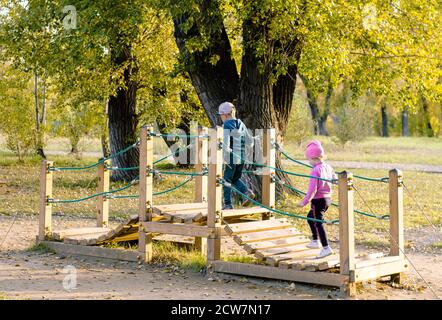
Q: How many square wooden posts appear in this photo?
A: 8